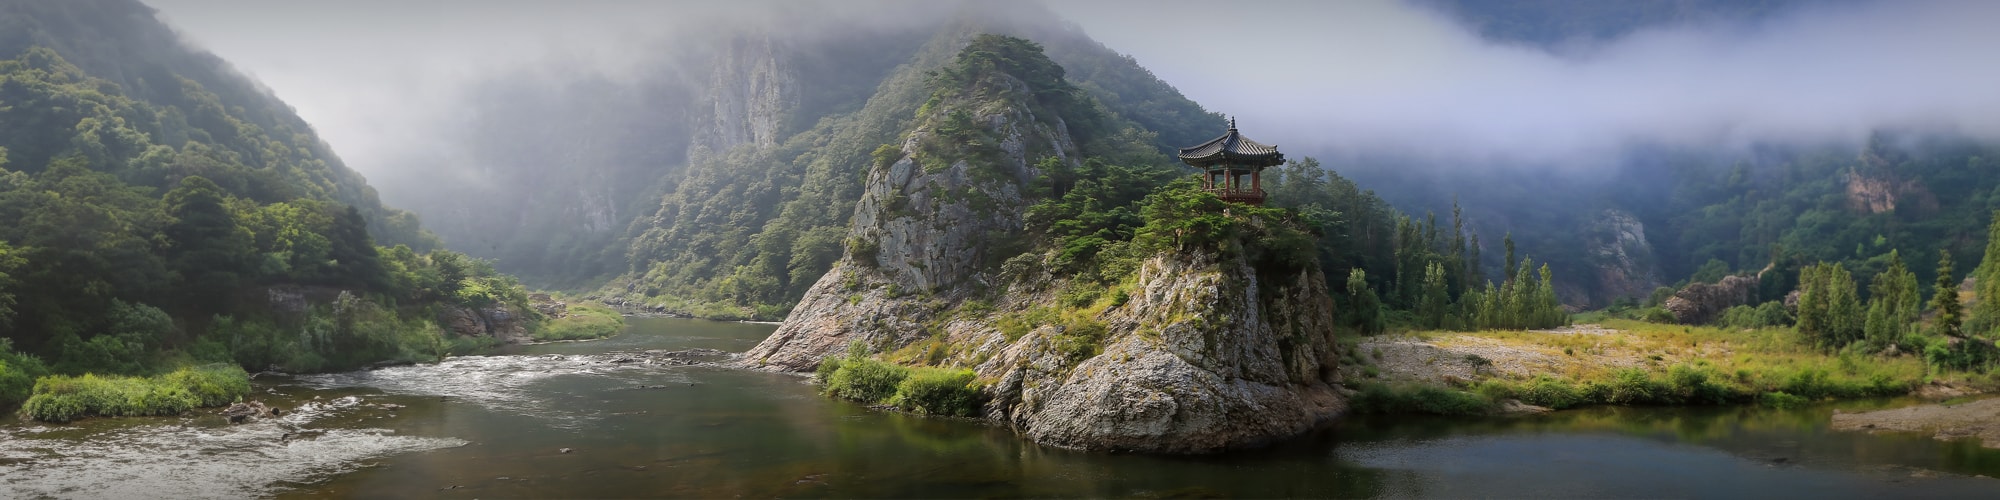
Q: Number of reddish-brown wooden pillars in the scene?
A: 6